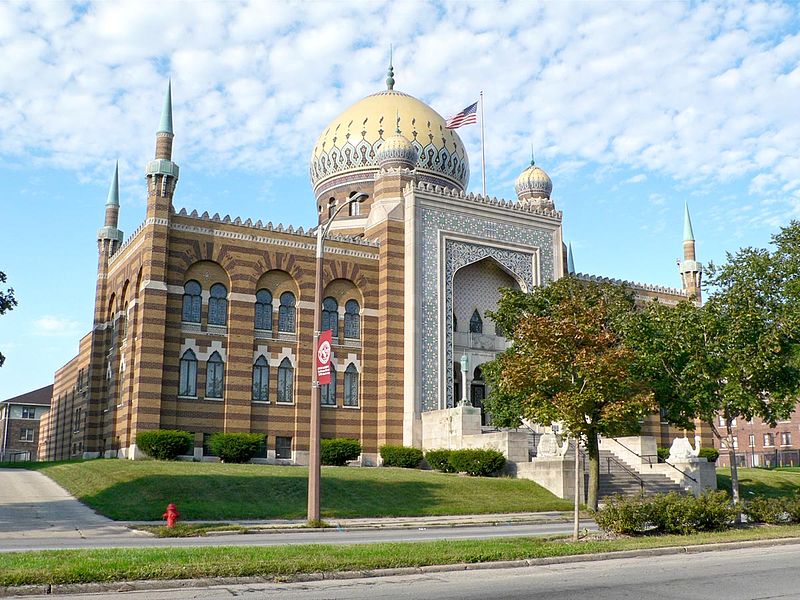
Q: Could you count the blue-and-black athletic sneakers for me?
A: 0